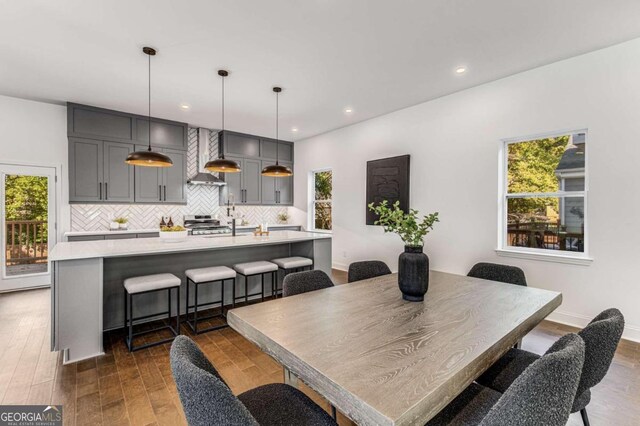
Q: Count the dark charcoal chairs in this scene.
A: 6